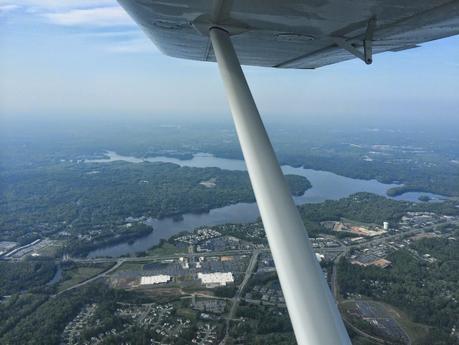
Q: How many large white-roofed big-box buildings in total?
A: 2